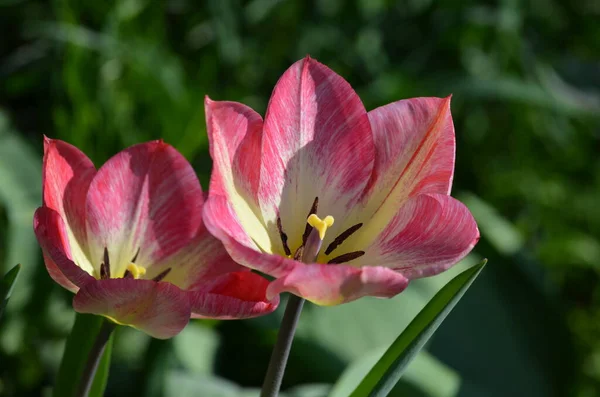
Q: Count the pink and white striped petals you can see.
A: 12